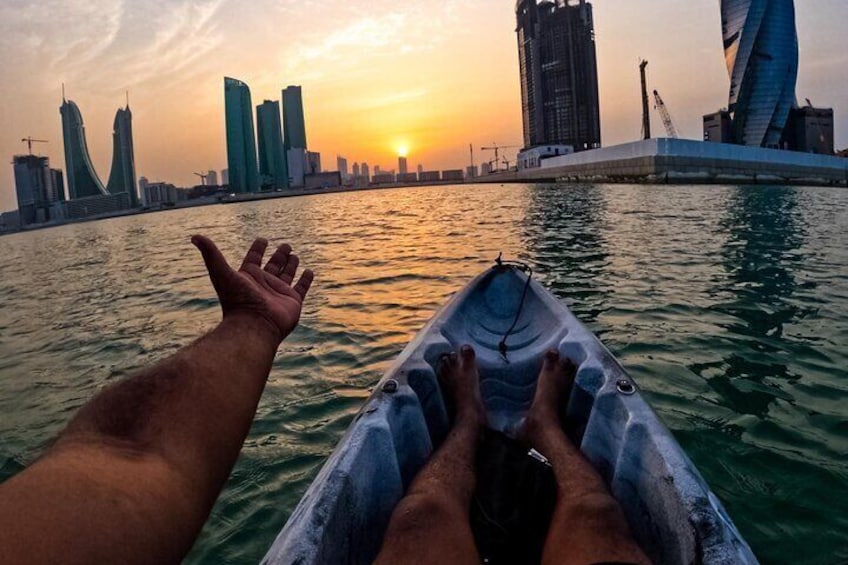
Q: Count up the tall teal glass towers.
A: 3